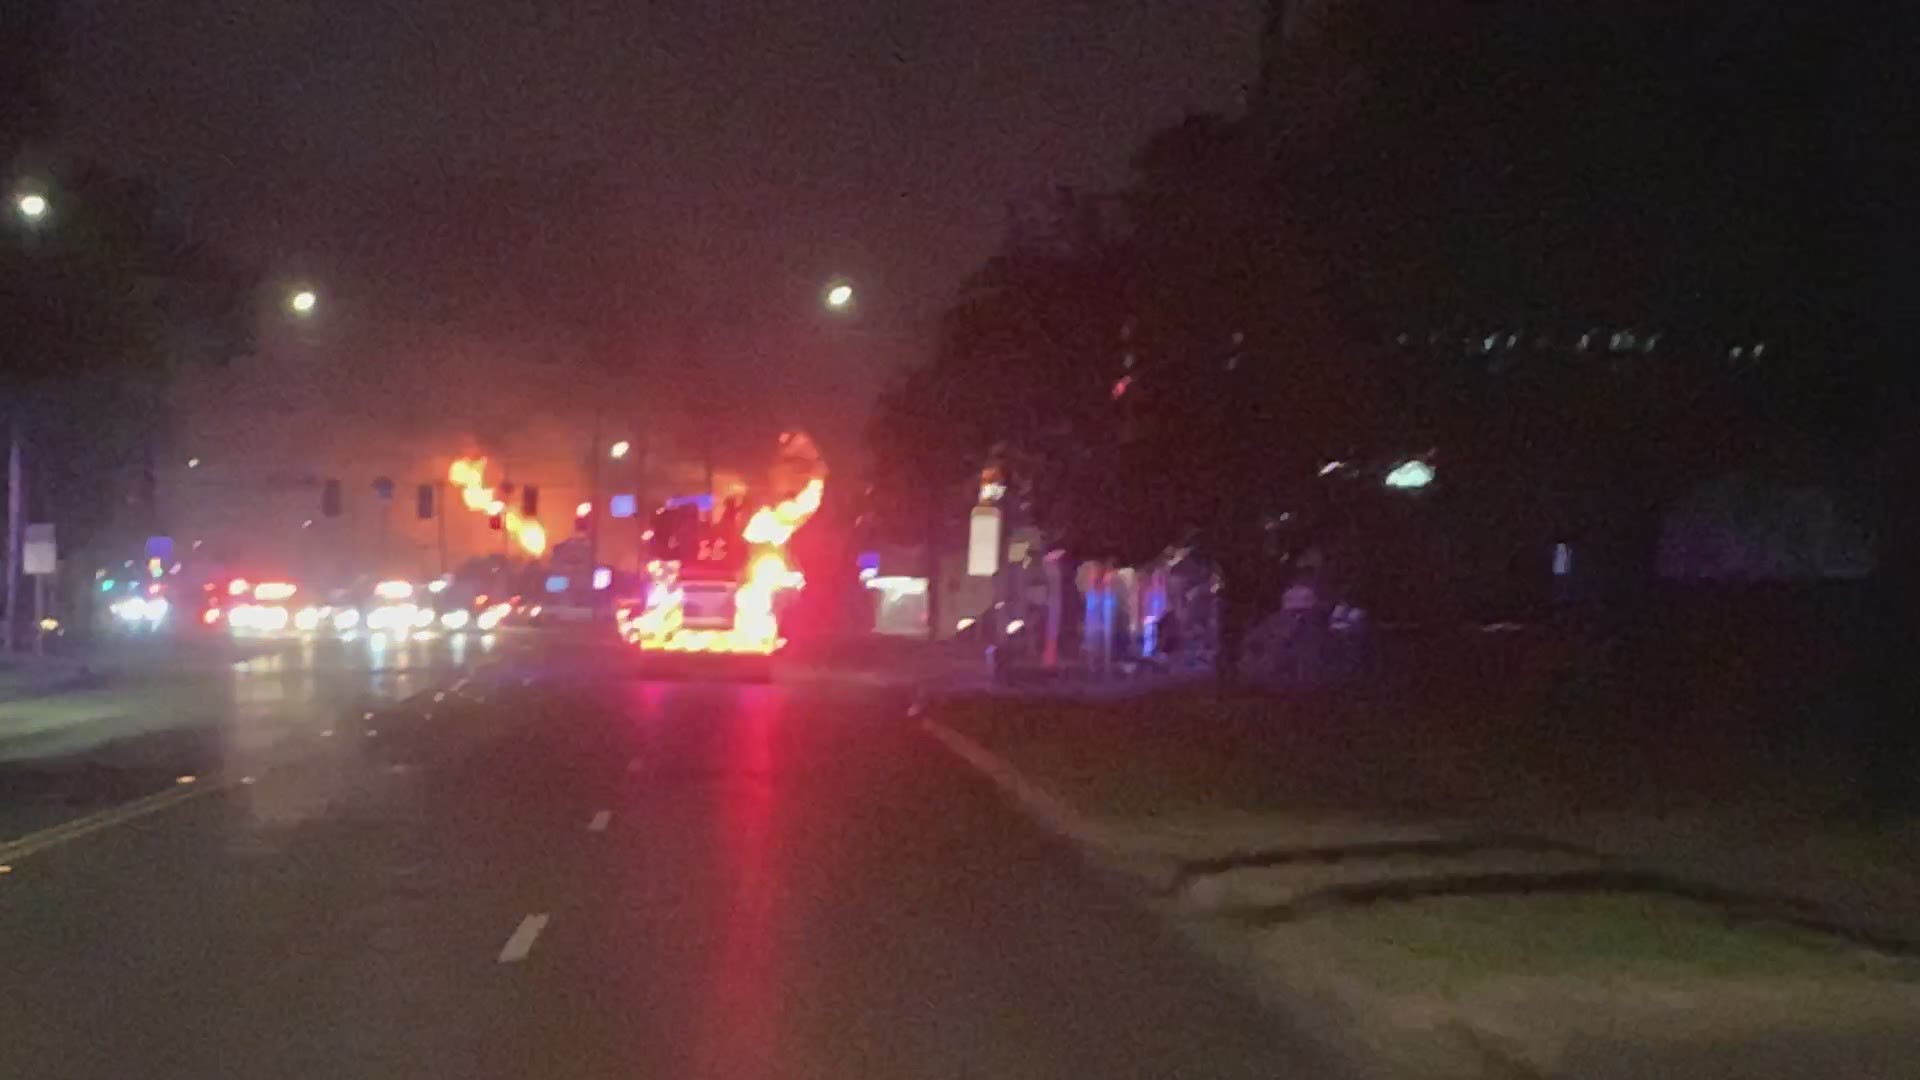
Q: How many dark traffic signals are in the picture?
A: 3